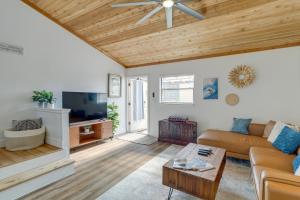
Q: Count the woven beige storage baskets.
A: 1